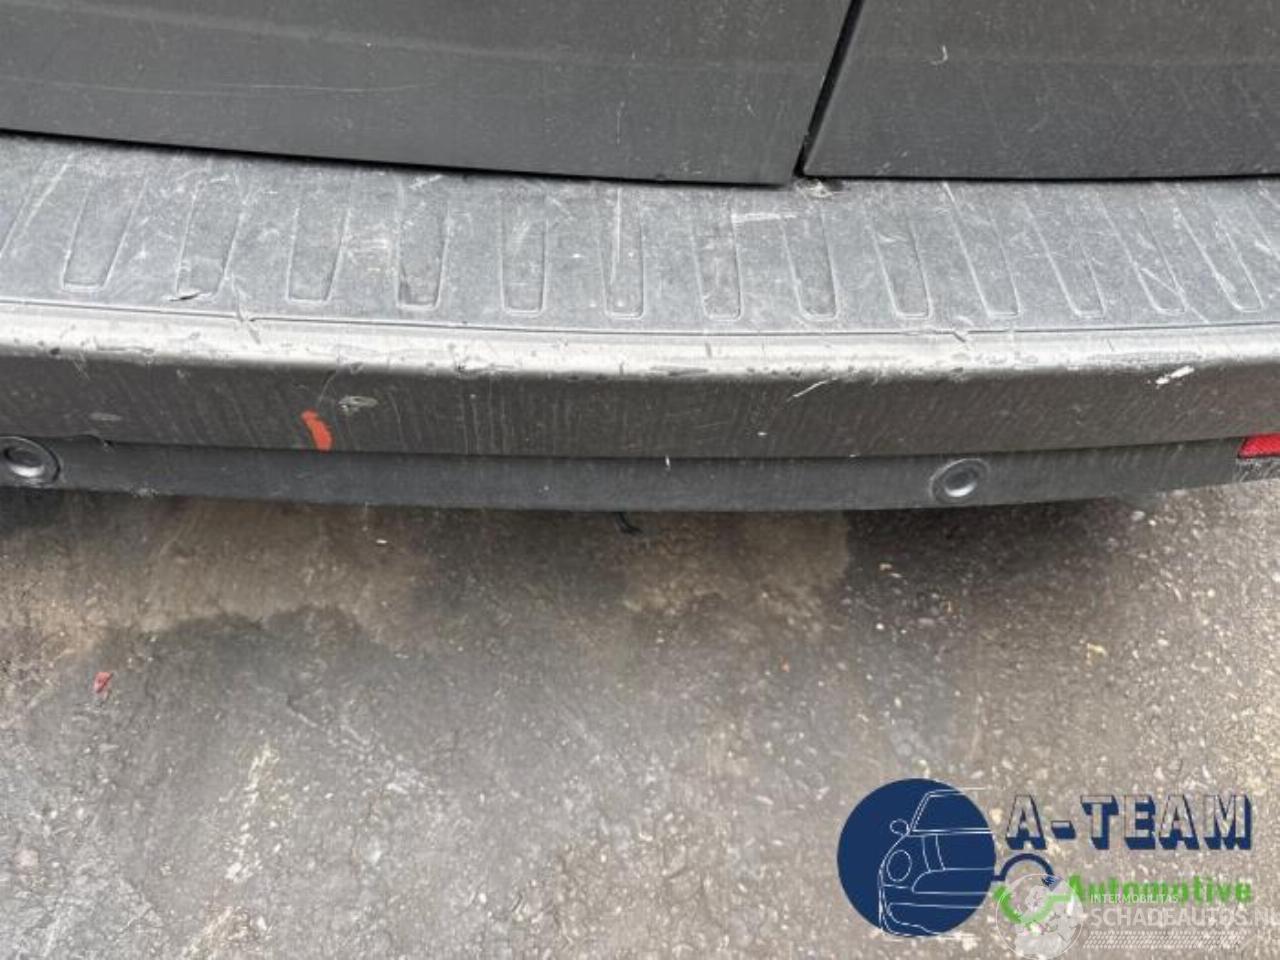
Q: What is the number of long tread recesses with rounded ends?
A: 13